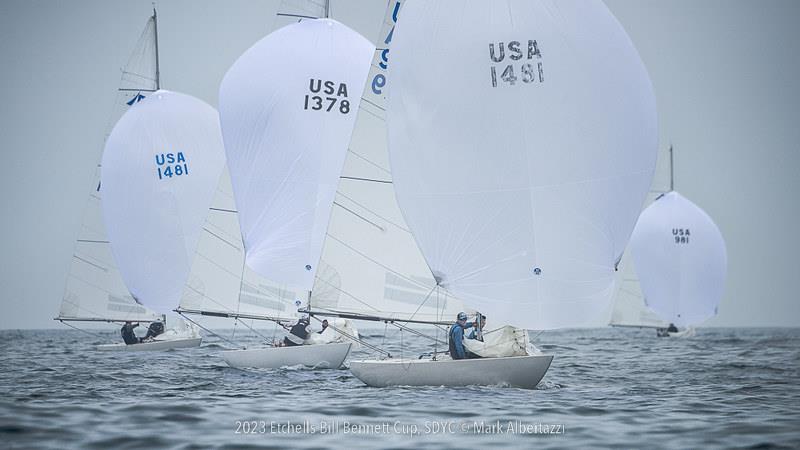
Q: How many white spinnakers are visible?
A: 4